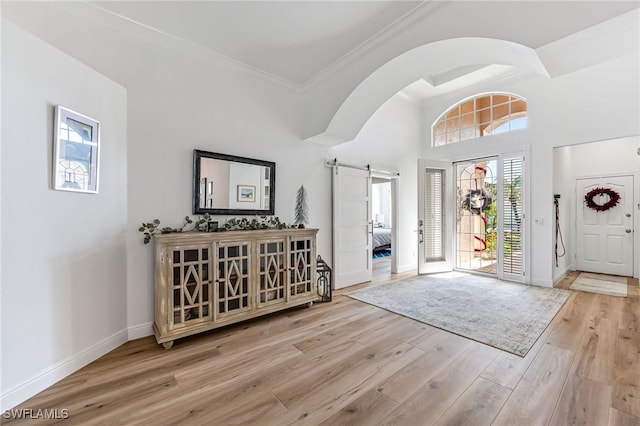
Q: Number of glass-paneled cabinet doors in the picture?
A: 4